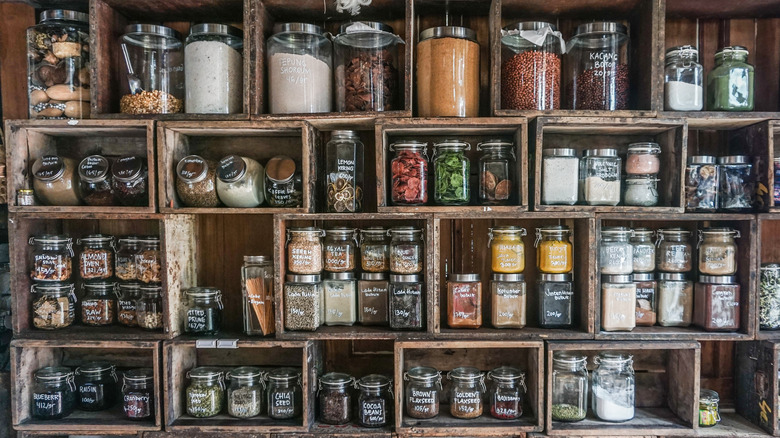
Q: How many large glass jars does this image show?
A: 8